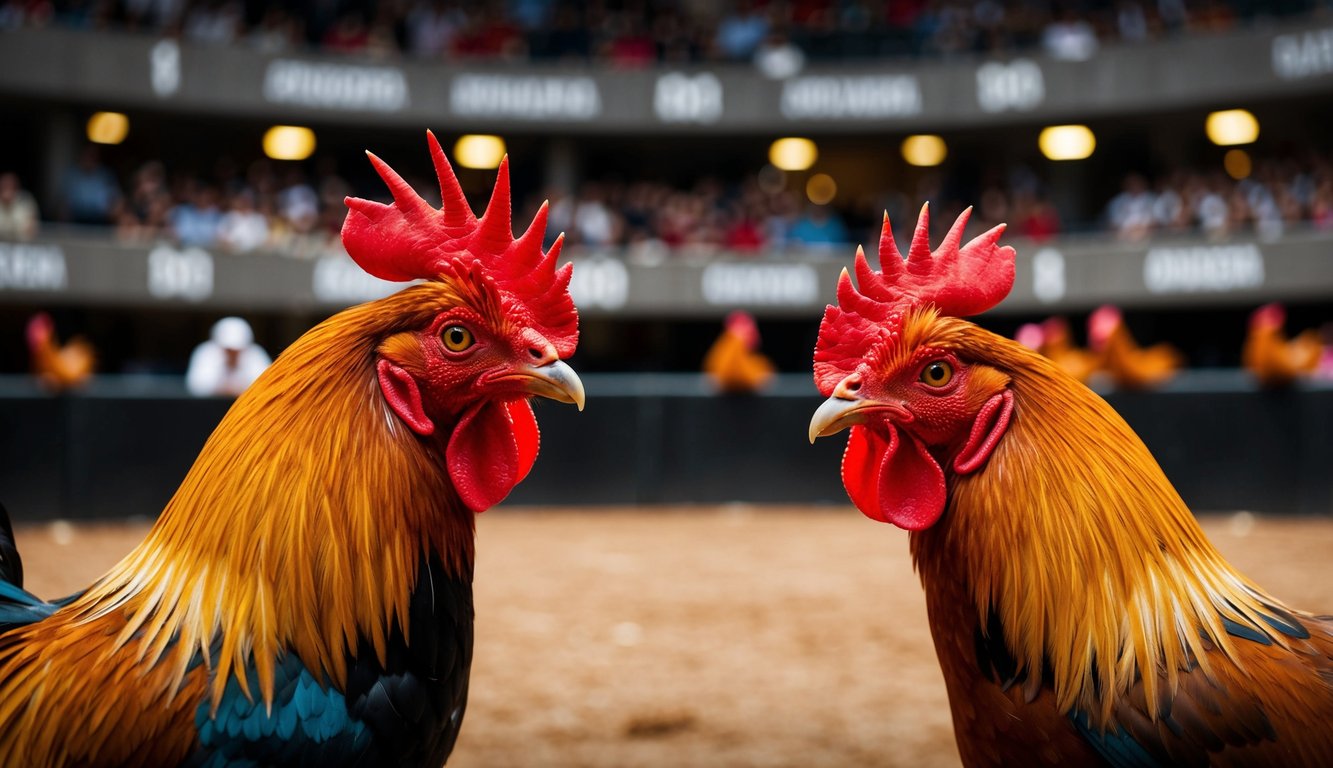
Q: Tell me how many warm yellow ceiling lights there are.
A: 7